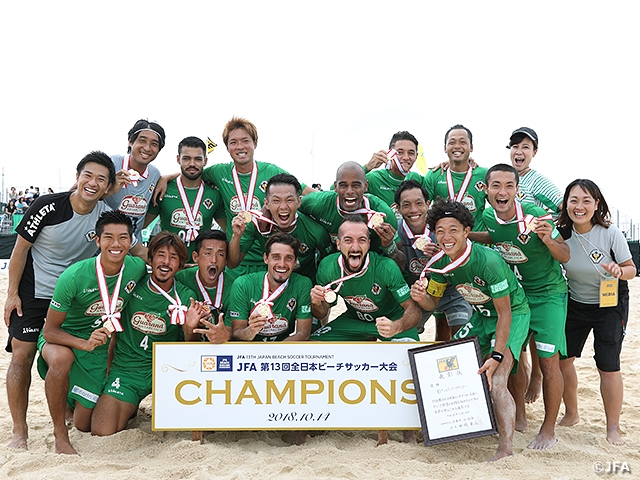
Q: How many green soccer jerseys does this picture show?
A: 13